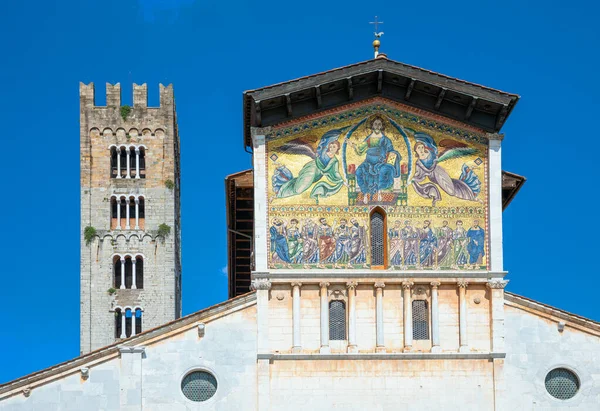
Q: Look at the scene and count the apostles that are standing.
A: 12